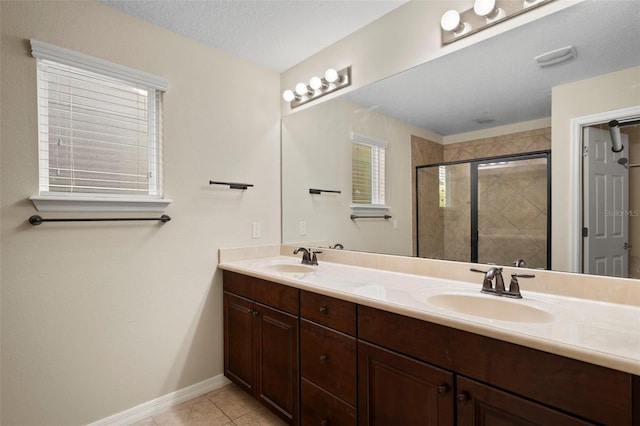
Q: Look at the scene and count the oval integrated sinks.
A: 2